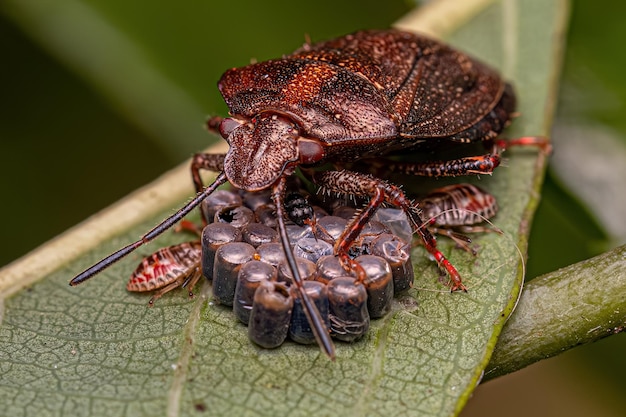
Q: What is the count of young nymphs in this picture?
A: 2